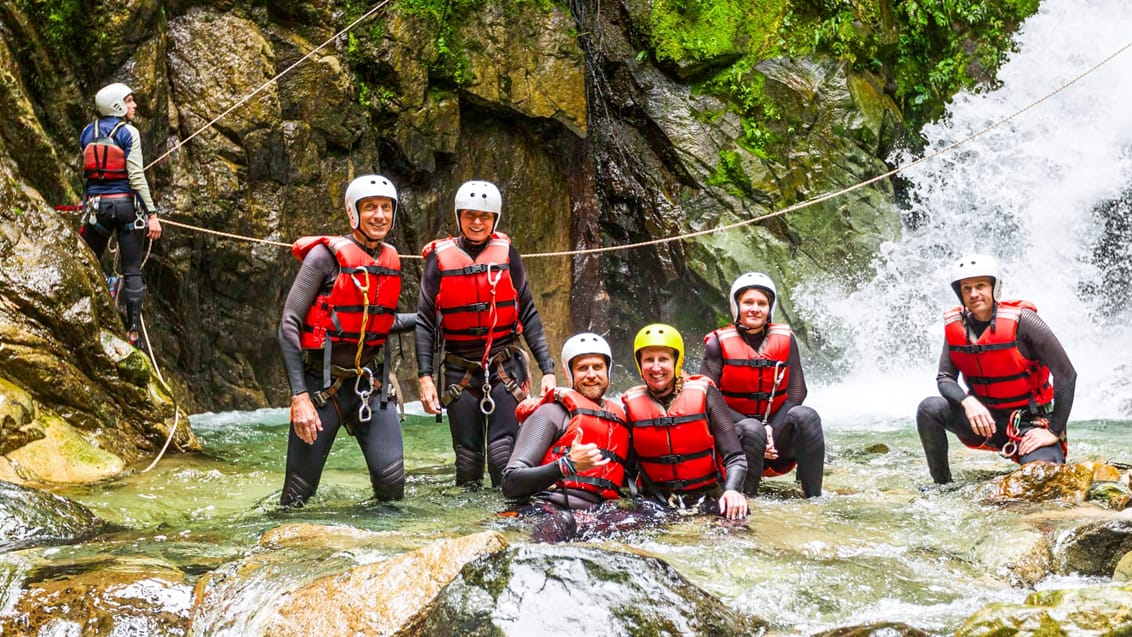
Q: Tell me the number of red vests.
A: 7